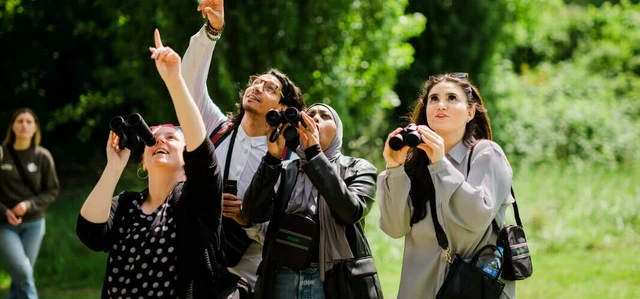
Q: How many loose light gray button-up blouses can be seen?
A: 1